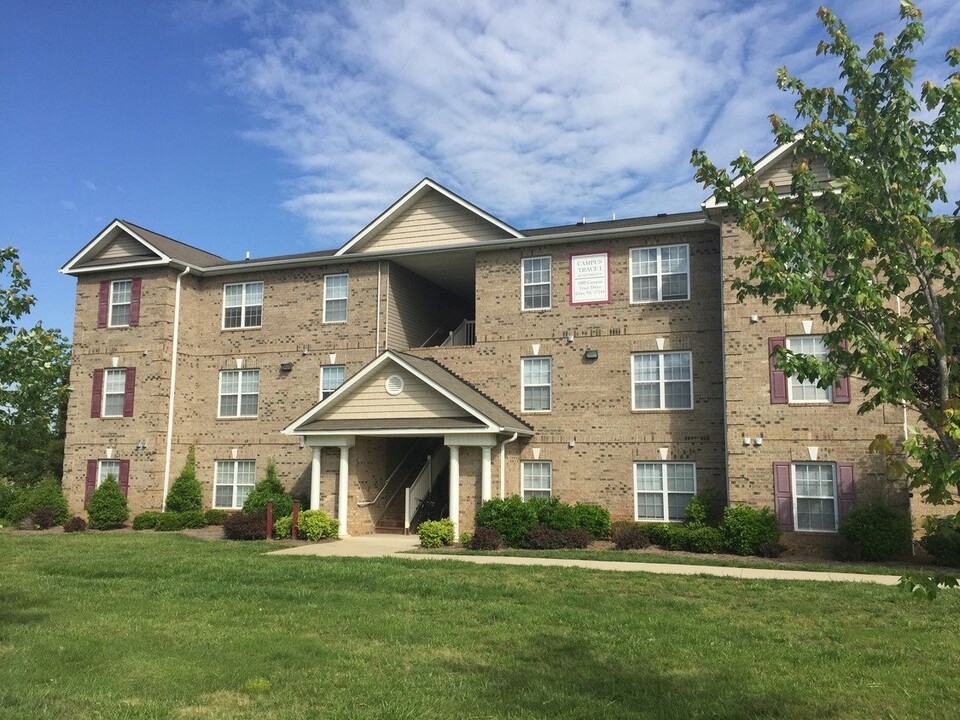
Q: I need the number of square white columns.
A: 0